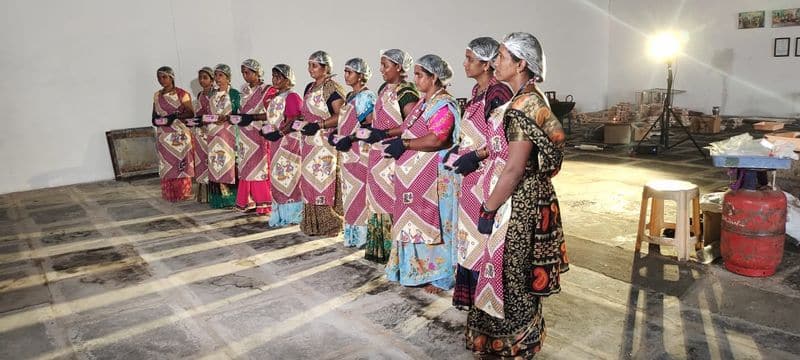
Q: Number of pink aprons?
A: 11